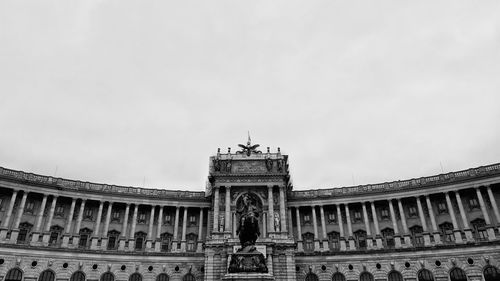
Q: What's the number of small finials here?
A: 4